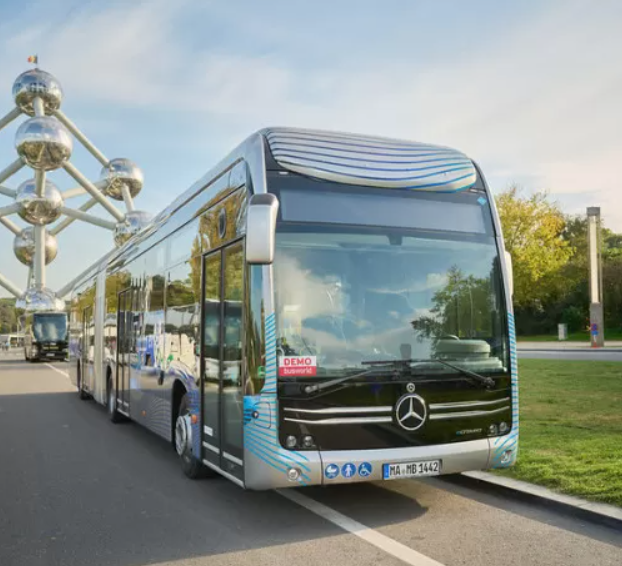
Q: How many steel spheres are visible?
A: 7